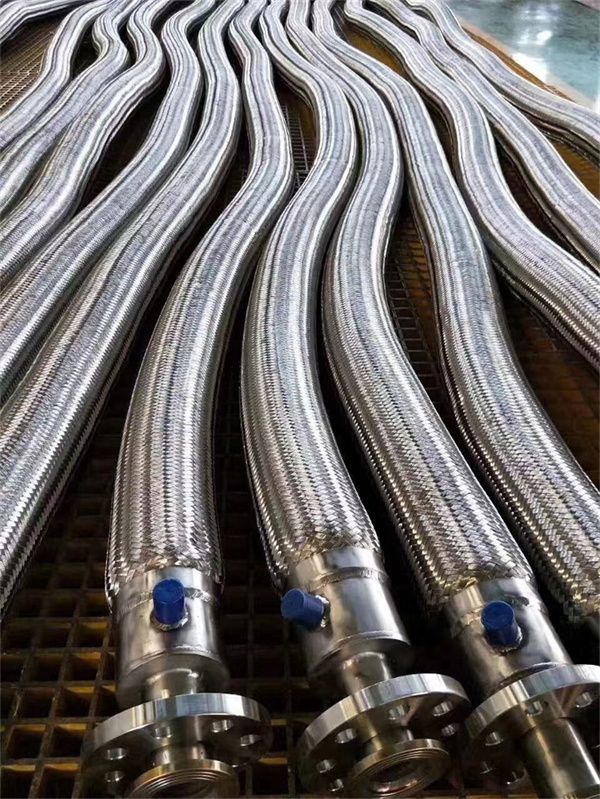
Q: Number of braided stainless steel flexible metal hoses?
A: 13